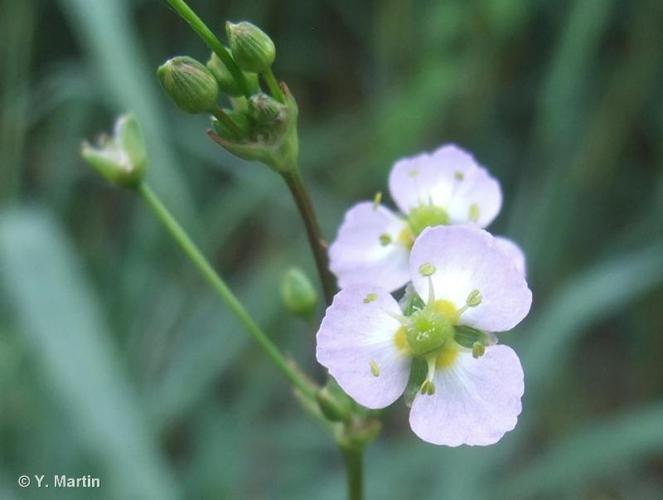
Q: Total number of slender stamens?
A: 11